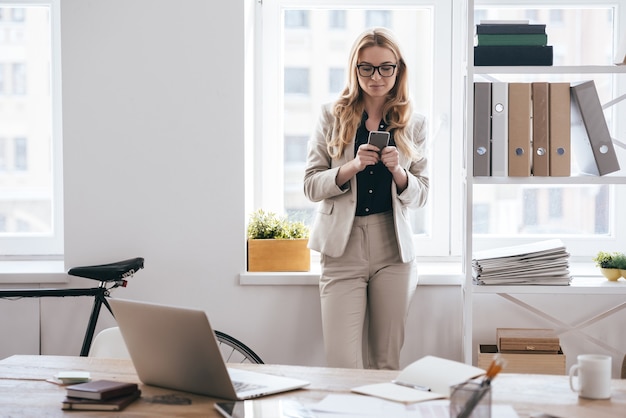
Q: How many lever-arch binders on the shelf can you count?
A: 6